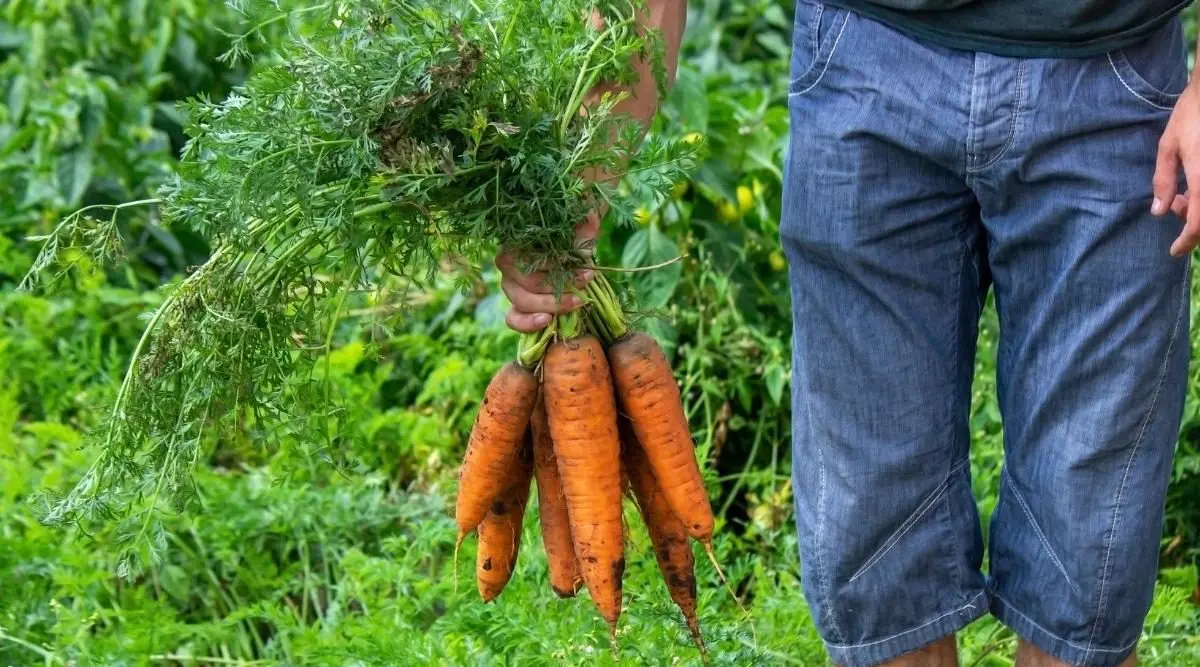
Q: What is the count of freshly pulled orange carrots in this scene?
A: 6